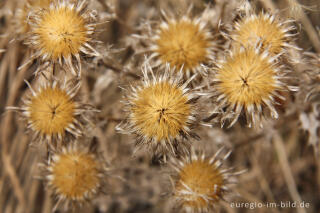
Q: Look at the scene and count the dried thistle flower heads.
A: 8